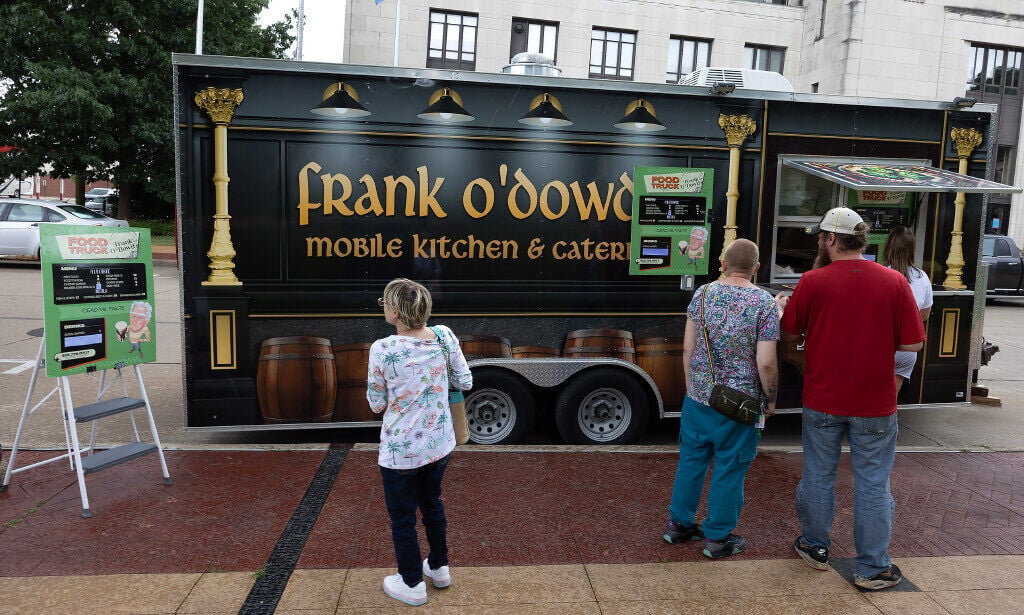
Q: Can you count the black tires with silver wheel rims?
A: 2